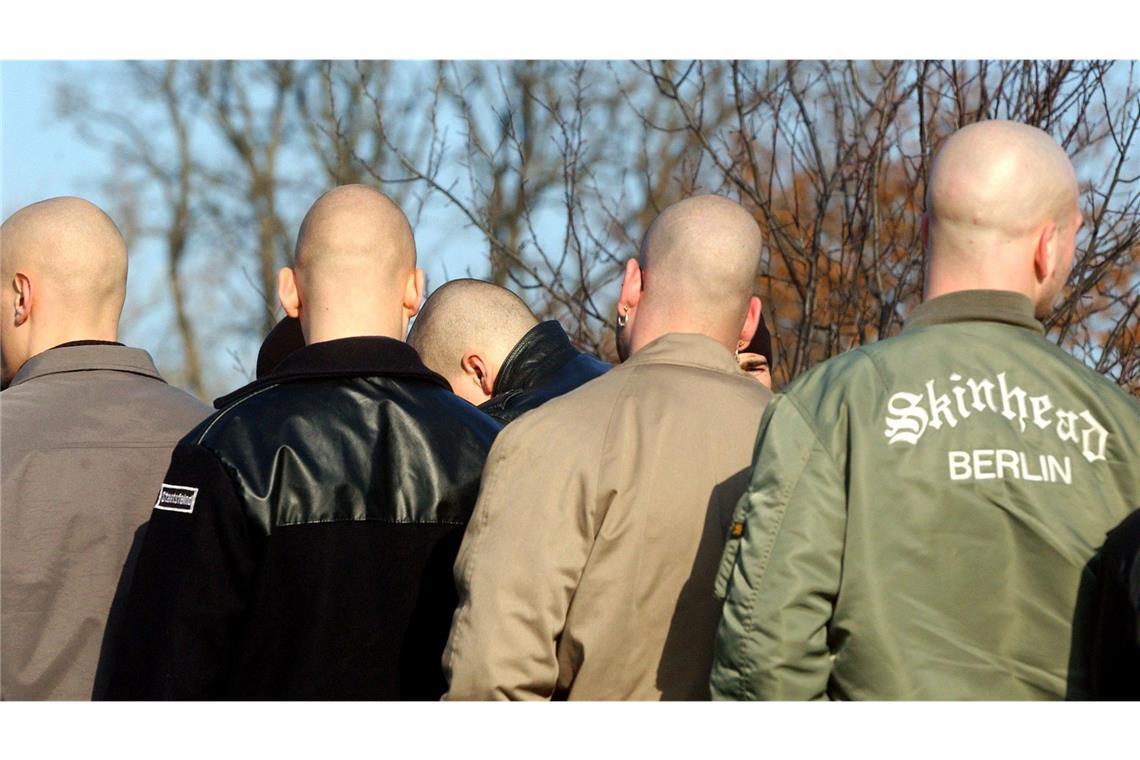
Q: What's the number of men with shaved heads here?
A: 5